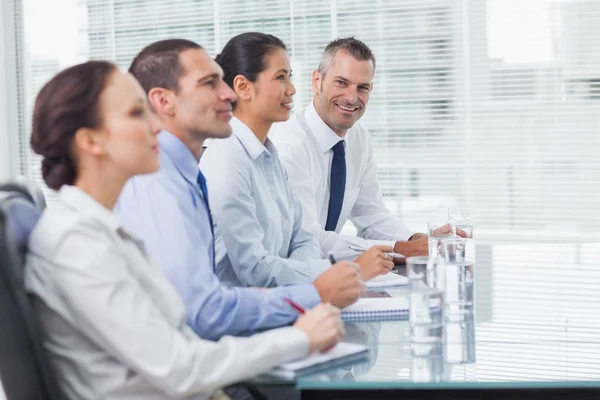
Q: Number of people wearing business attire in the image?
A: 4